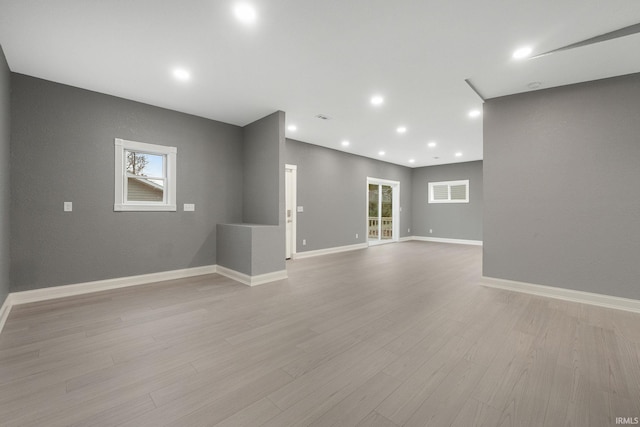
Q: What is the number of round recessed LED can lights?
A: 12